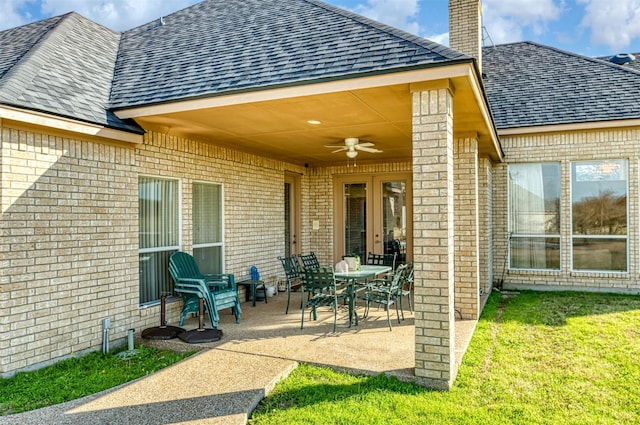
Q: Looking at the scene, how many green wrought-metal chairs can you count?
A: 6